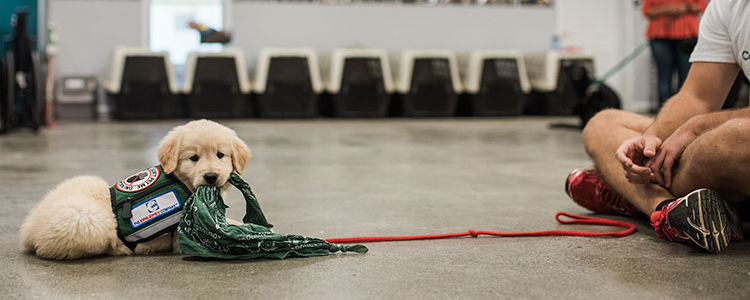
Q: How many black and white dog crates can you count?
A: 7